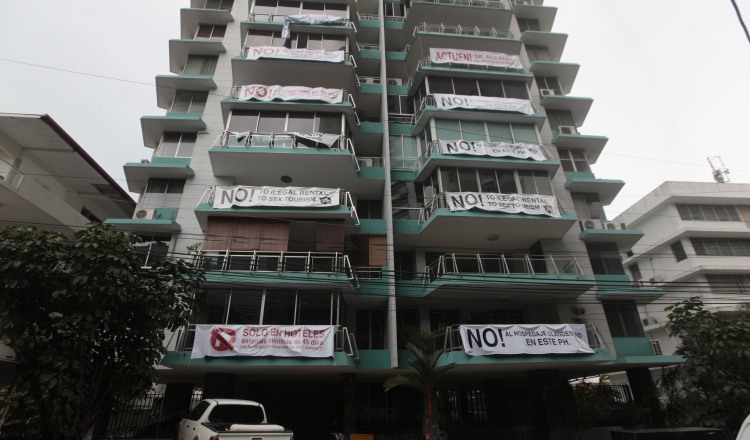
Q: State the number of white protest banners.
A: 11